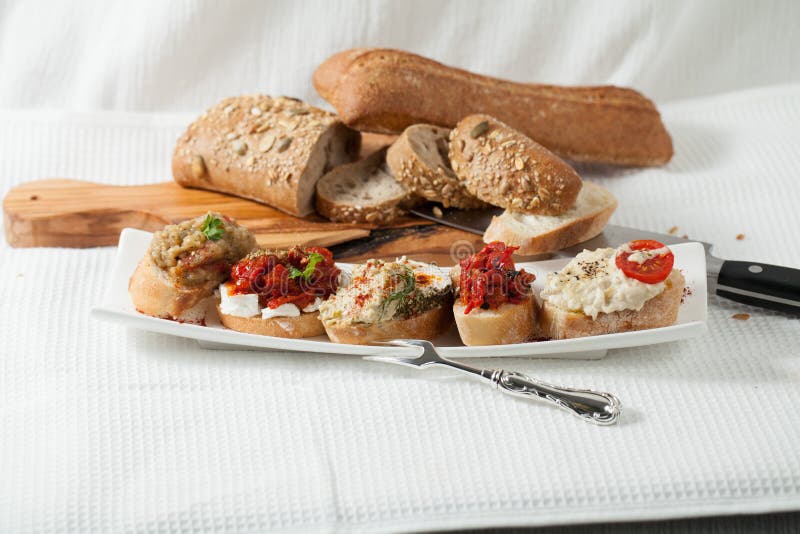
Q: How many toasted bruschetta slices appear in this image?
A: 5